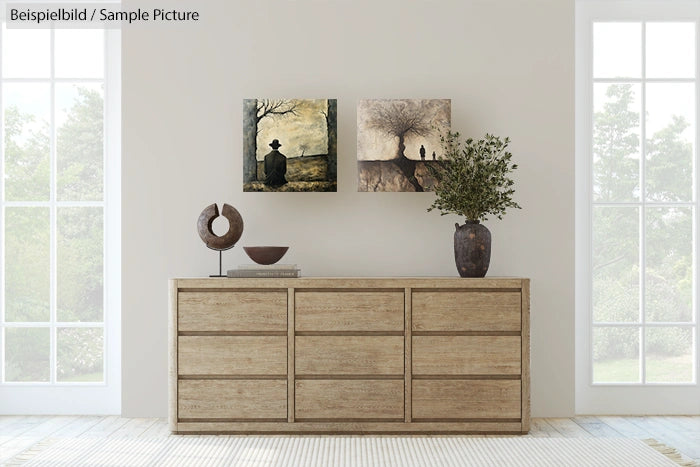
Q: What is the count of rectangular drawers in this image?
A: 9